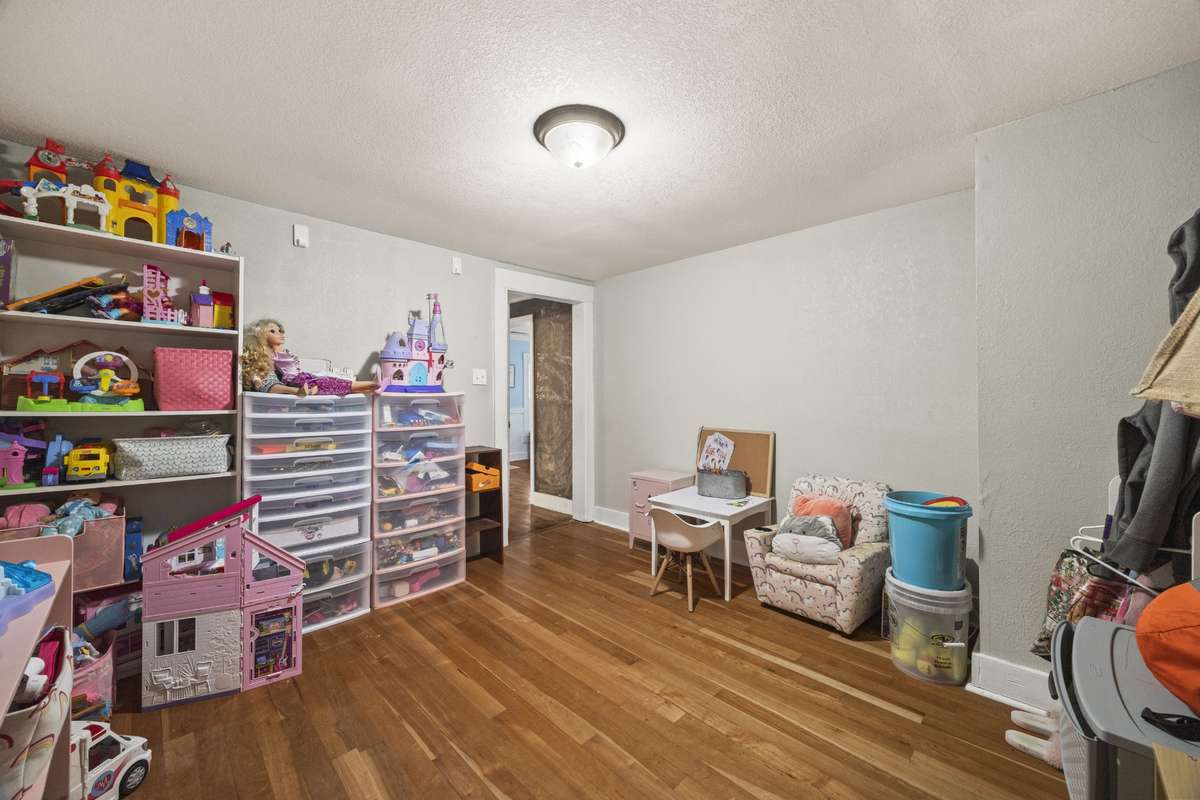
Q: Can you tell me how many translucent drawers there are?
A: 15